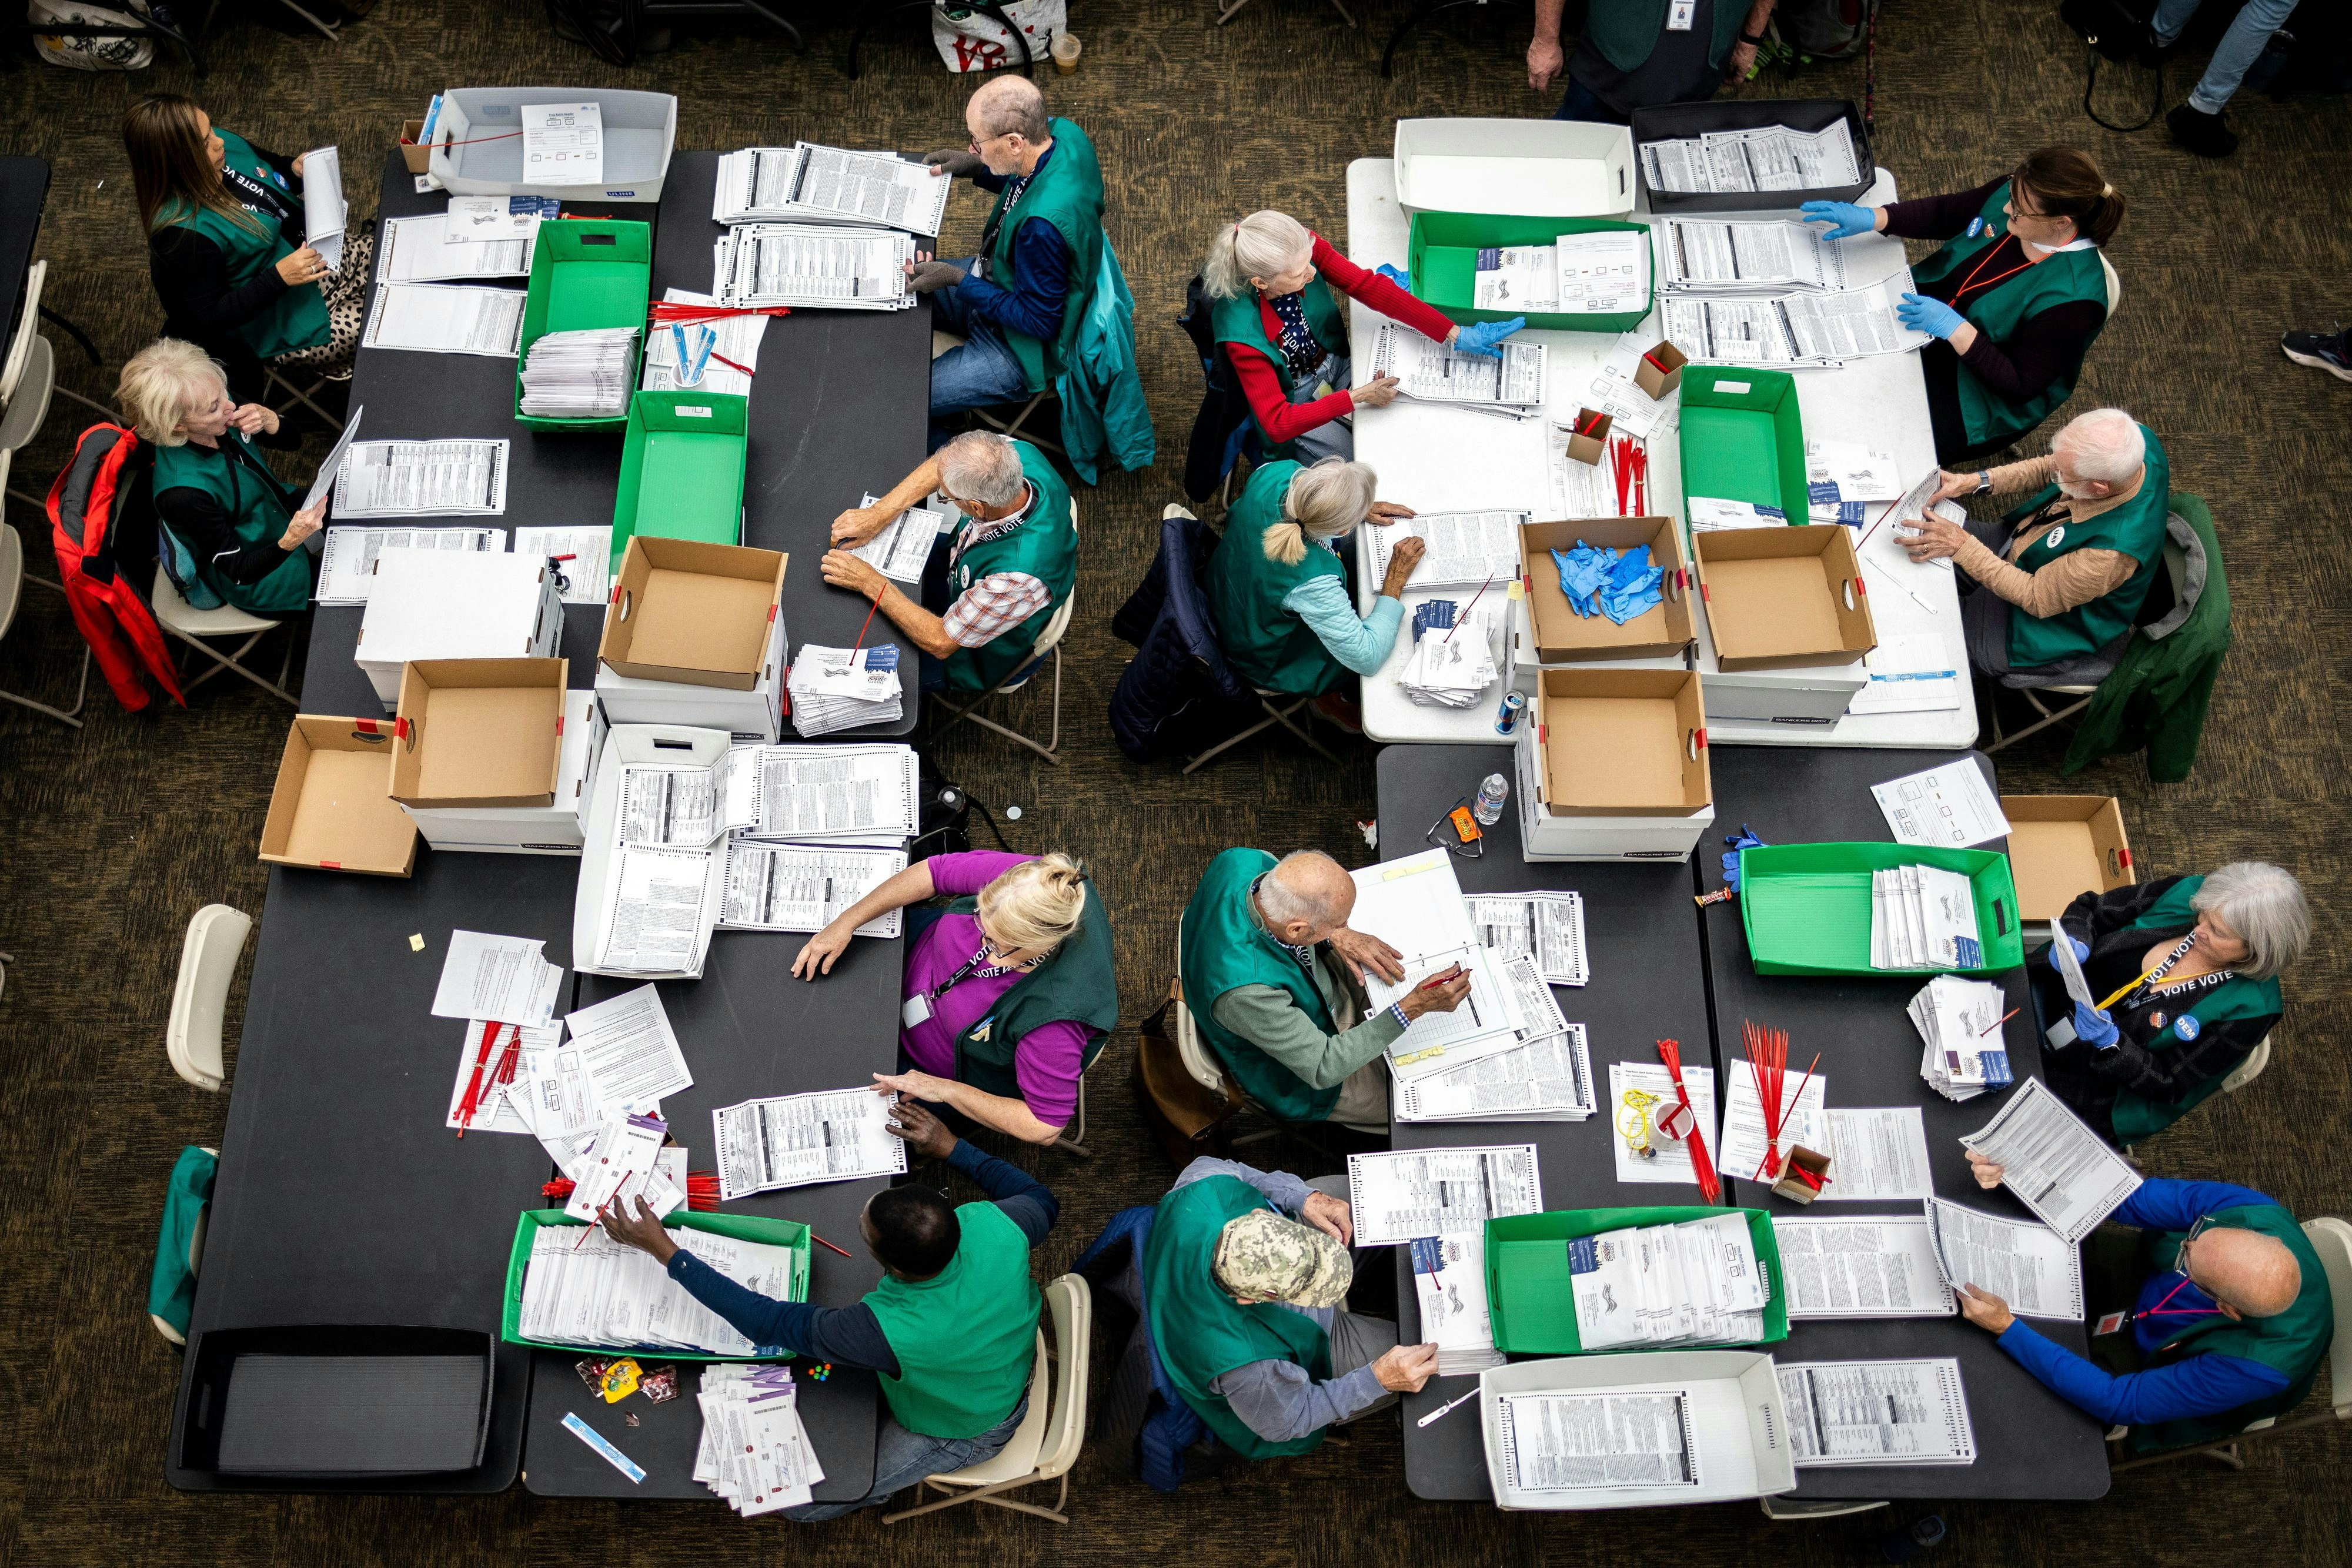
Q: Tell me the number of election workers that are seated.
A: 14